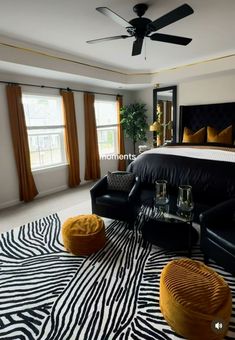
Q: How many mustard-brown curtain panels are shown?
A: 4